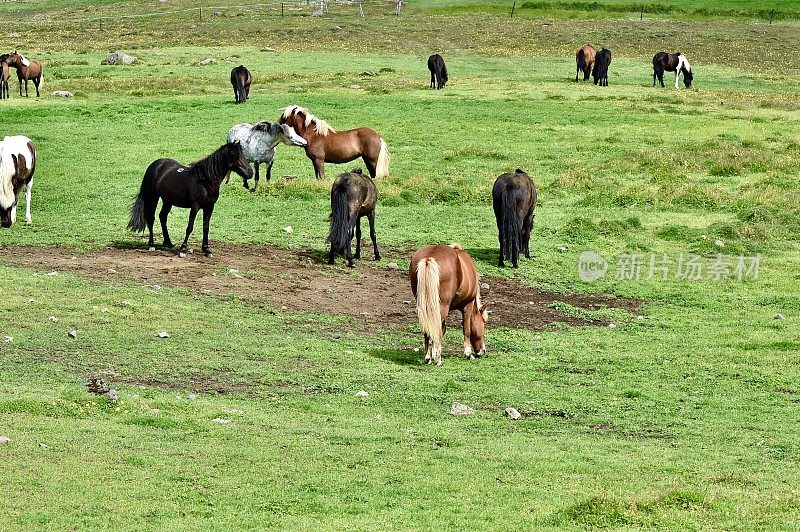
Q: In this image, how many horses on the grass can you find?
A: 14